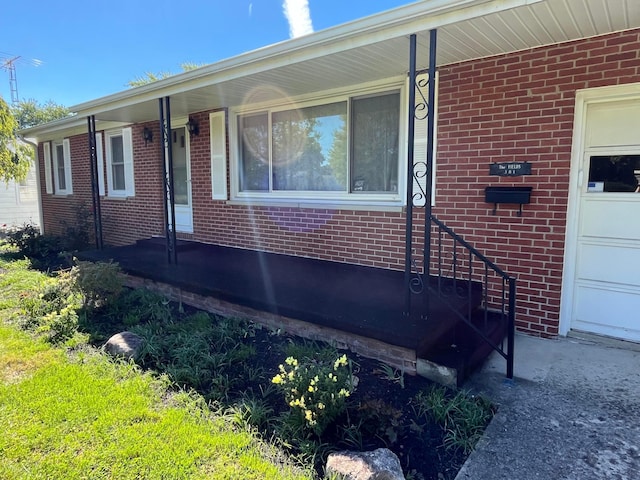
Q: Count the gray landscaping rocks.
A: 2